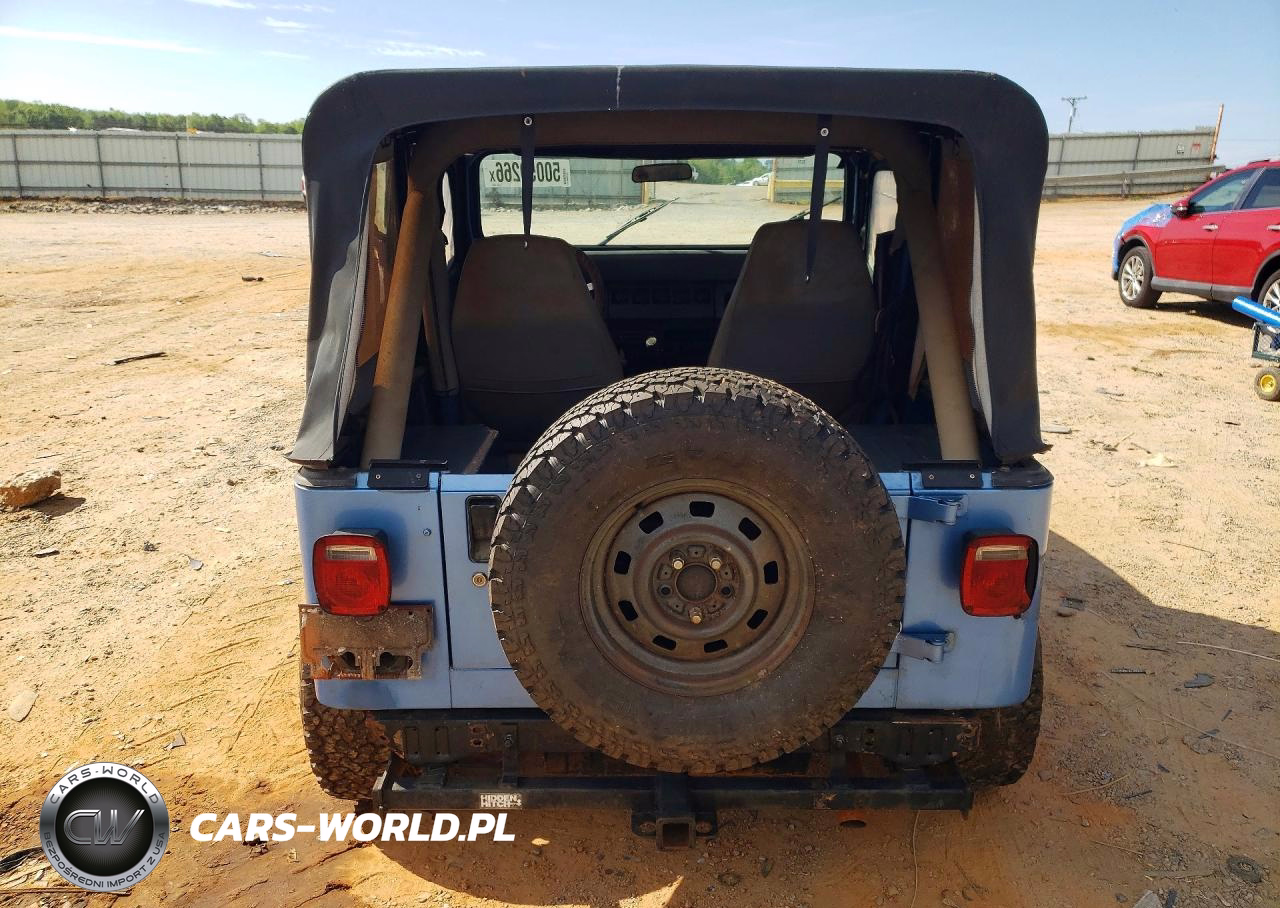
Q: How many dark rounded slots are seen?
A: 9